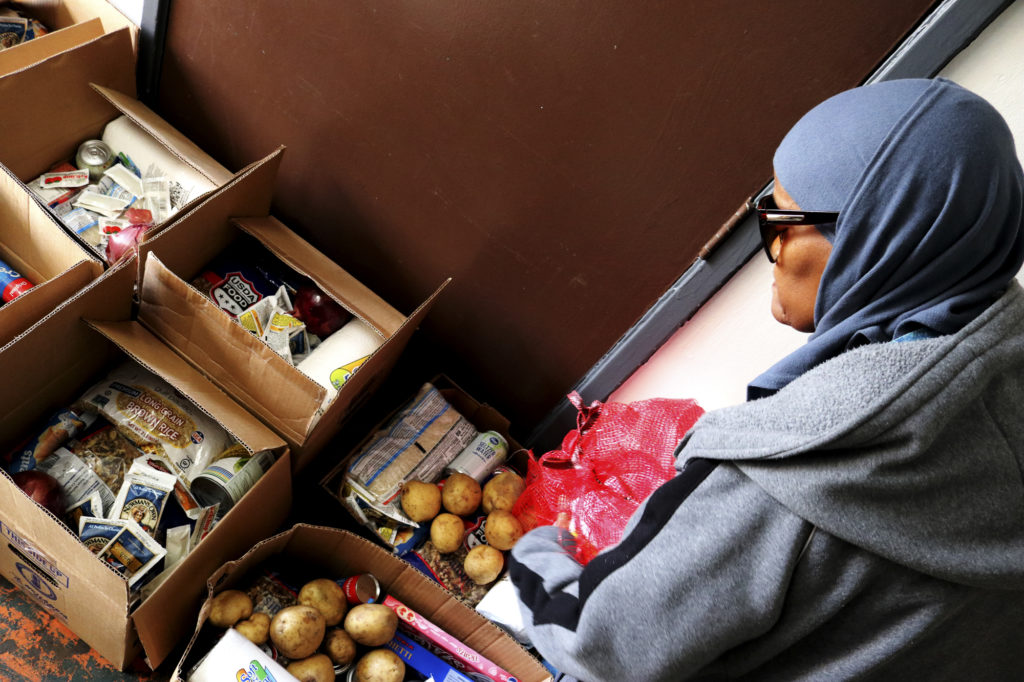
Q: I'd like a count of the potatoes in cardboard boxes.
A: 14